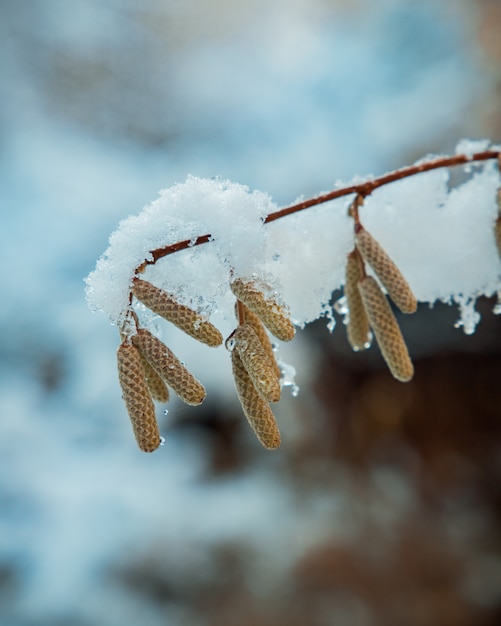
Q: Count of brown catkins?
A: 11